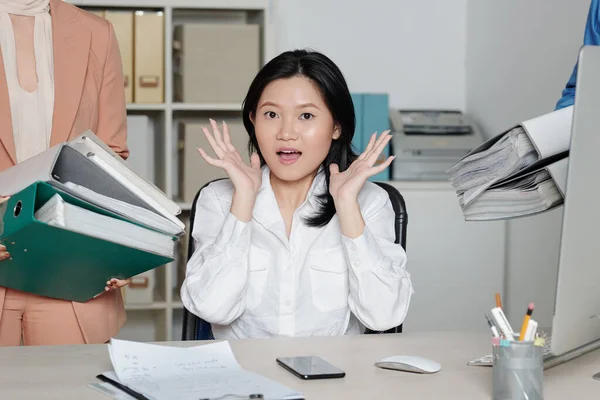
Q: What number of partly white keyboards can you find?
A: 1